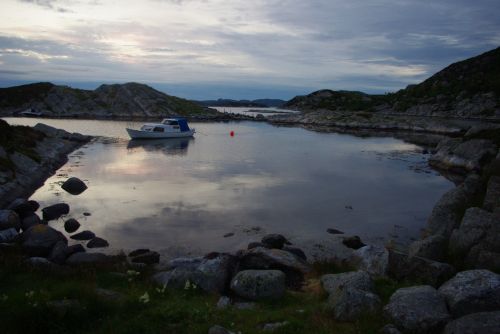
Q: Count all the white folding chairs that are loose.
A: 0